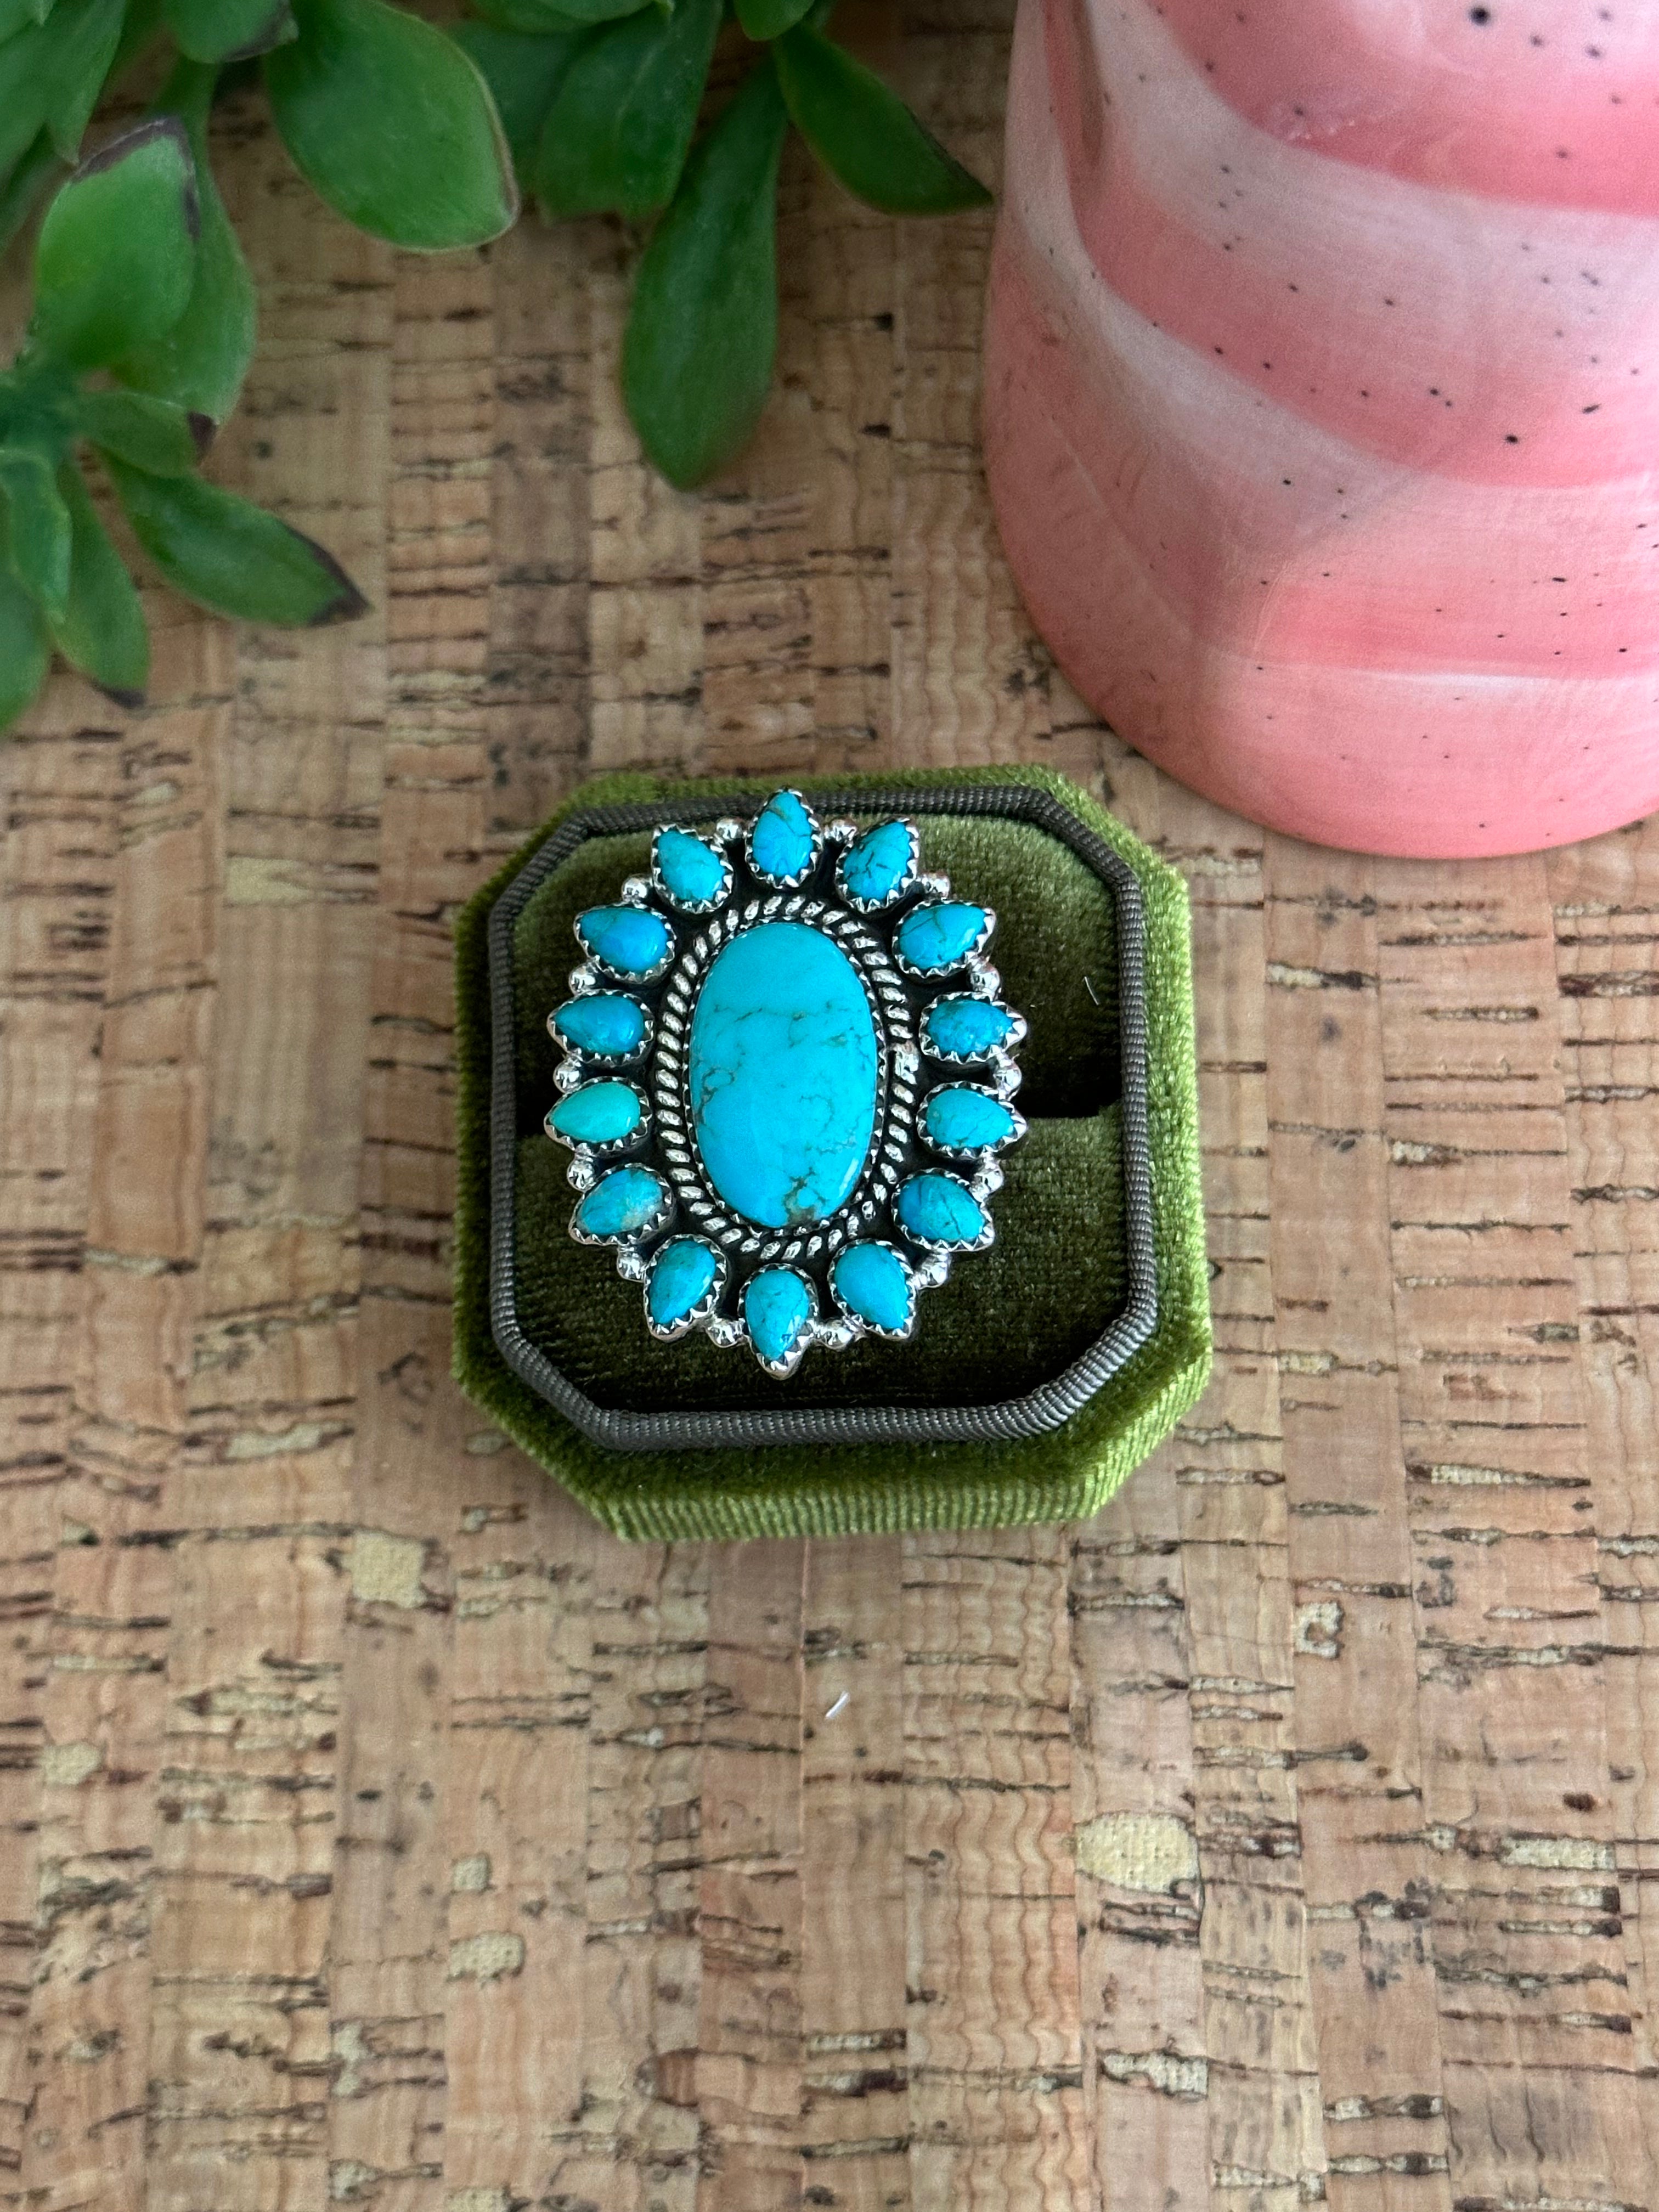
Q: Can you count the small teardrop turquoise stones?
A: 14